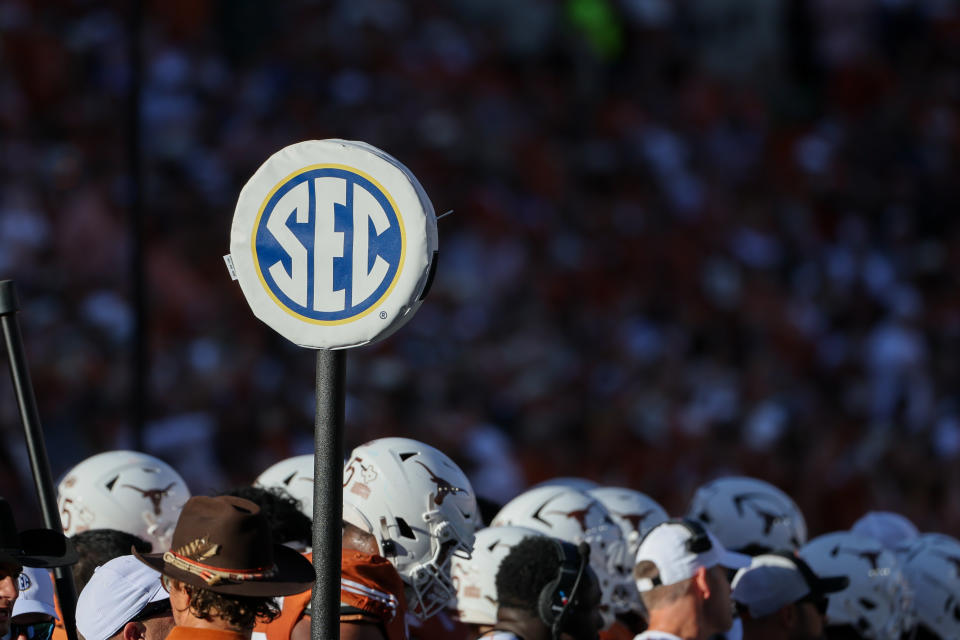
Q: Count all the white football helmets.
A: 10